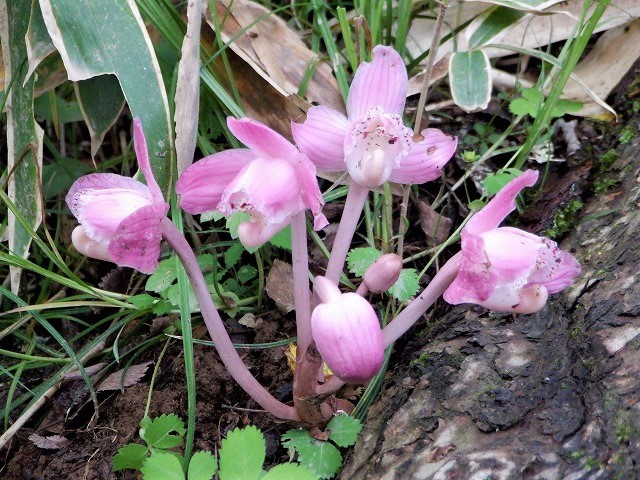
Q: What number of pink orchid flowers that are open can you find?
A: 4